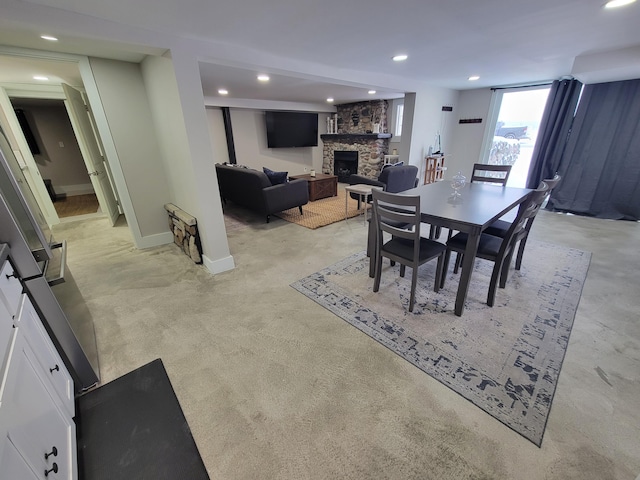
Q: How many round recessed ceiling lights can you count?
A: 9